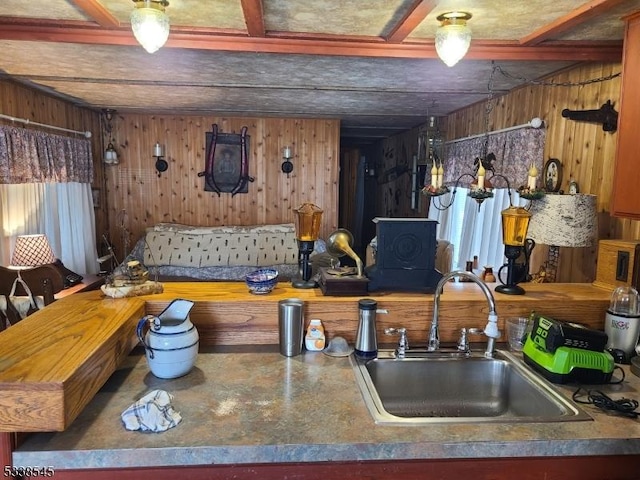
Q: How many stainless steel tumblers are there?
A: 1